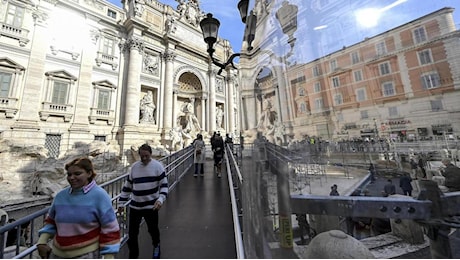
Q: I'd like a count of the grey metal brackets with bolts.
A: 1